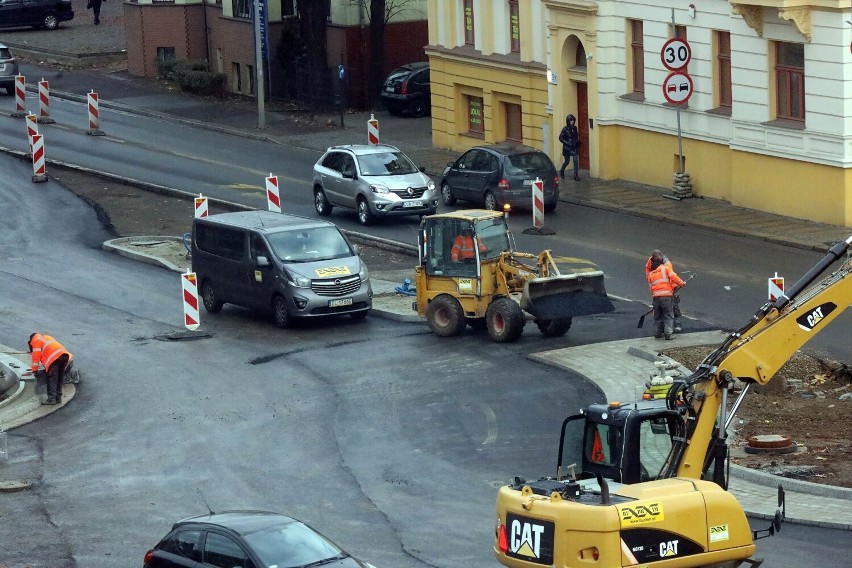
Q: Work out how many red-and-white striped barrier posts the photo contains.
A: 11